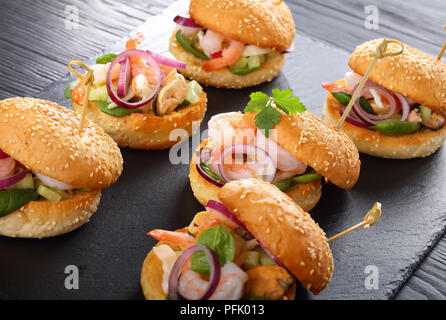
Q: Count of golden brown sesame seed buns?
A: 6